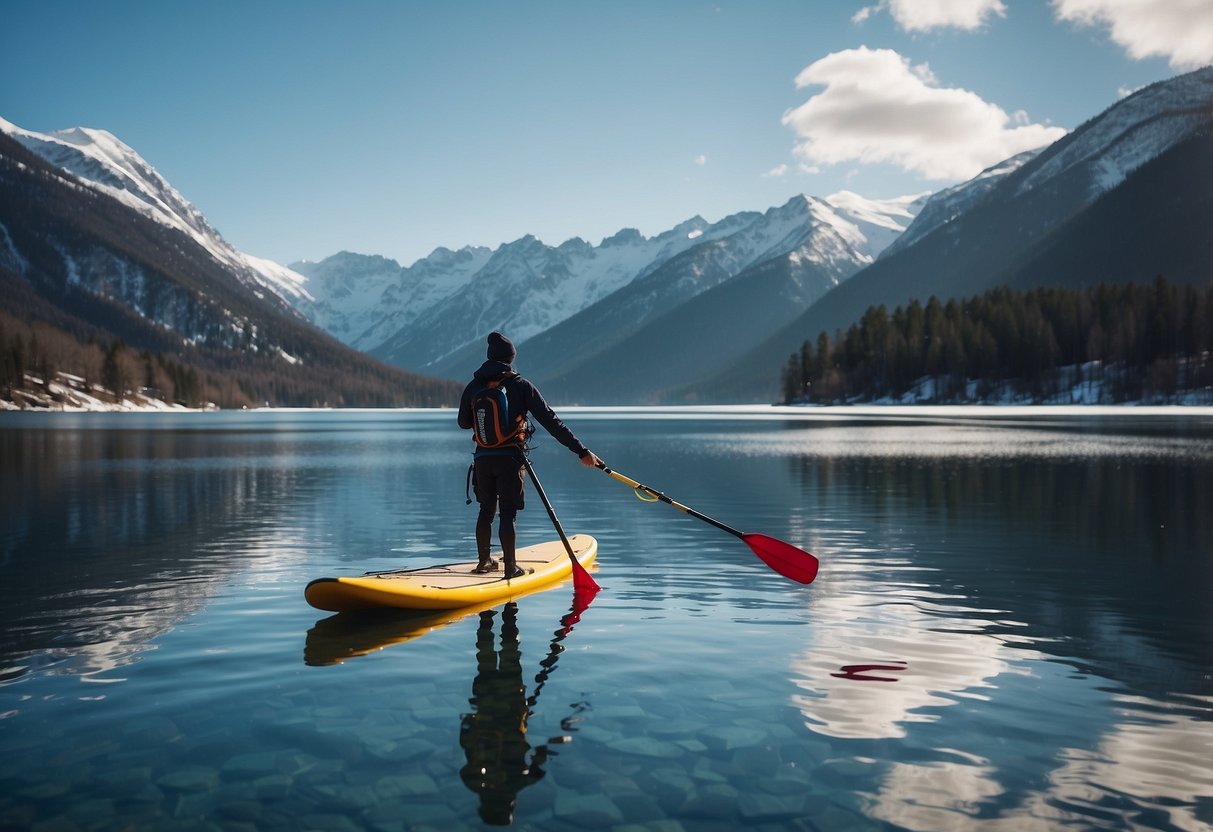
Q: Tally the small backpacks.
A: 1